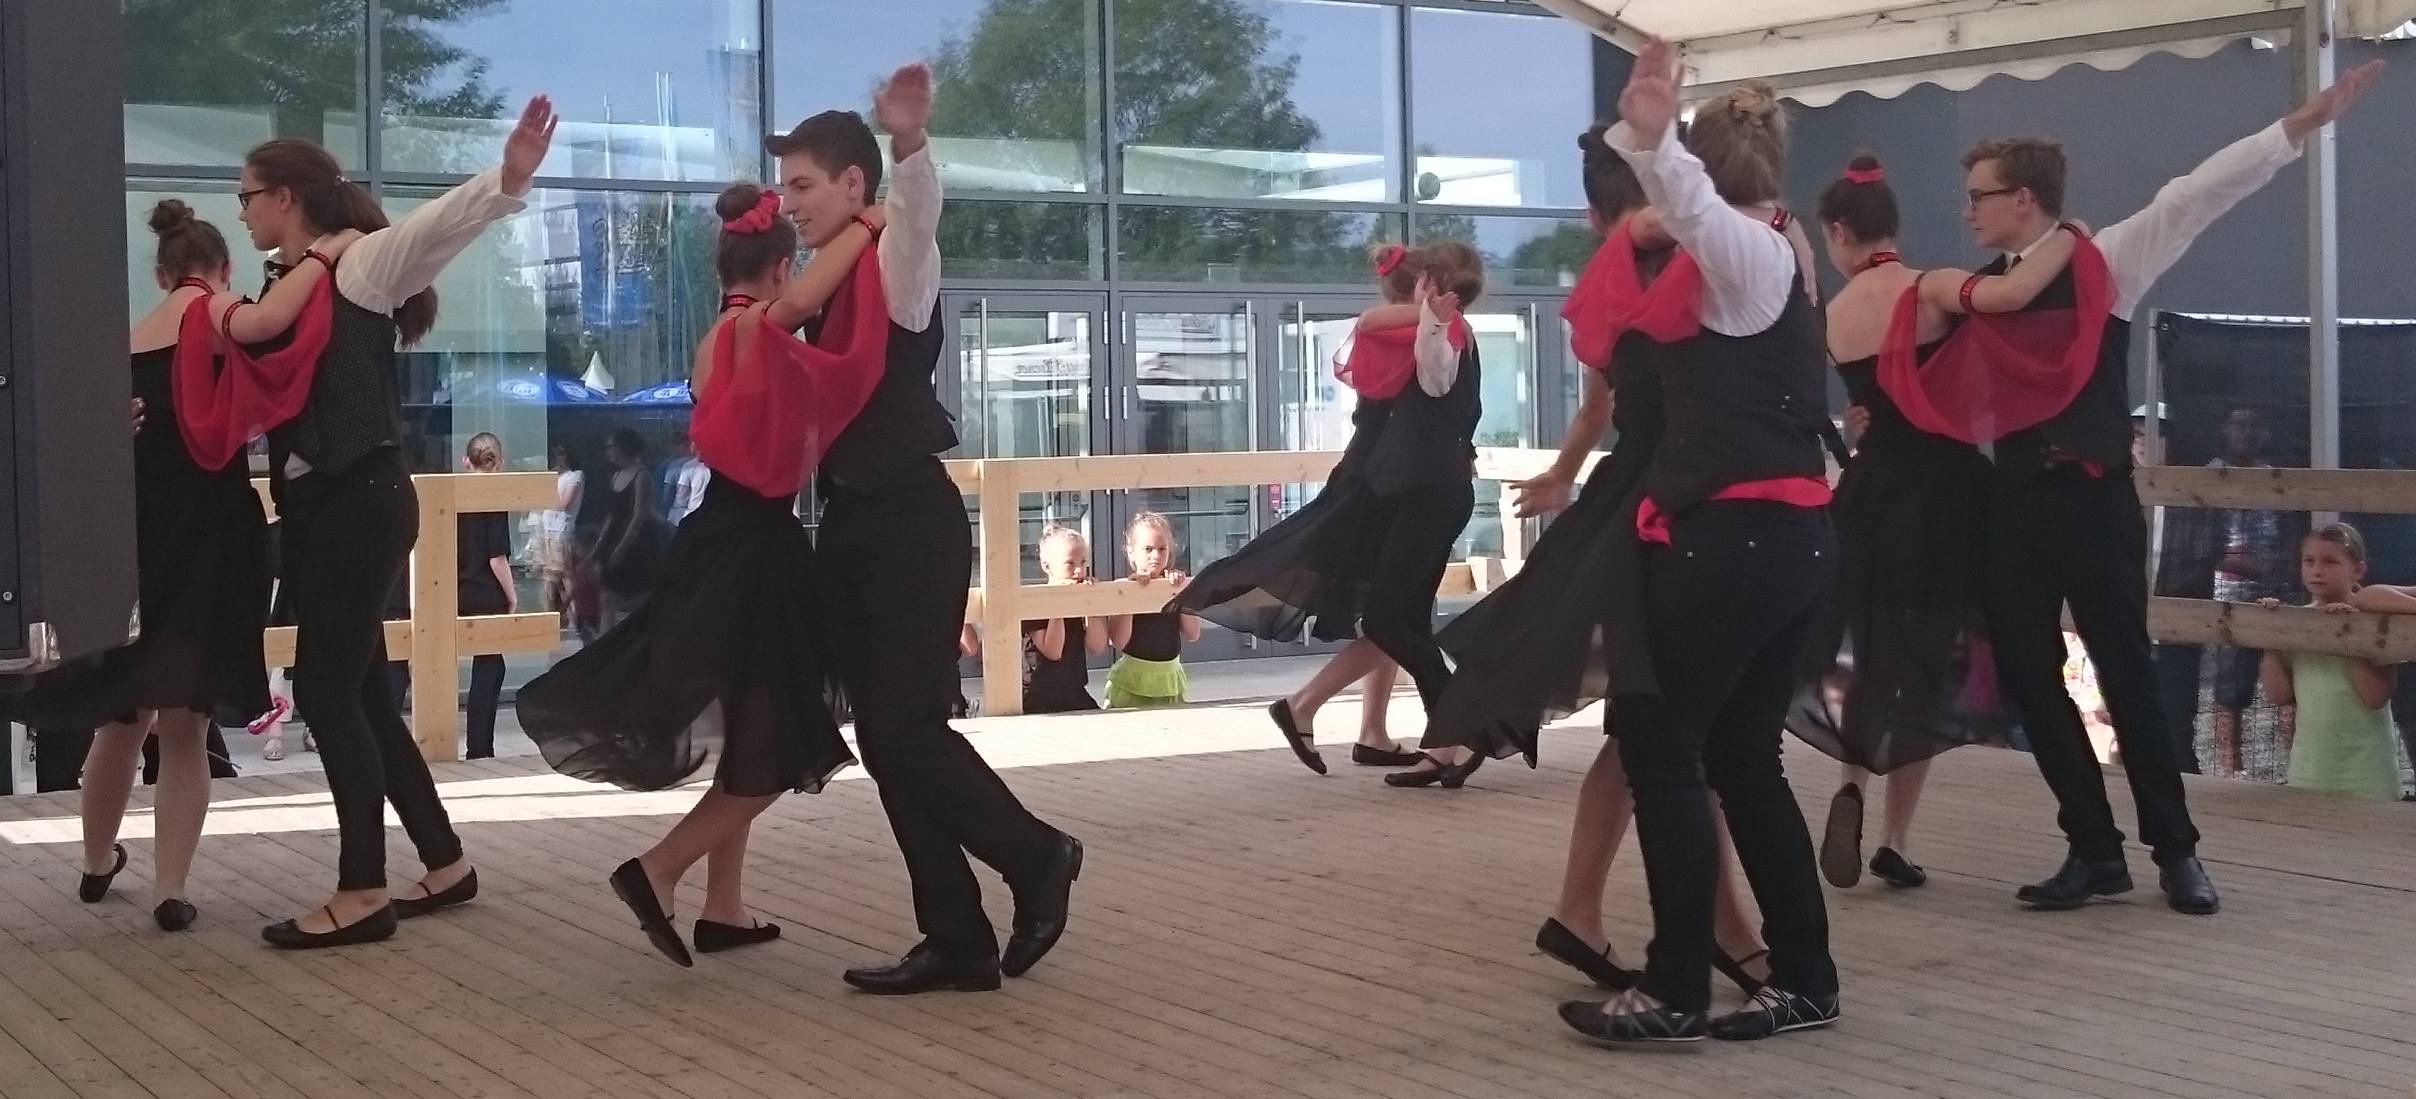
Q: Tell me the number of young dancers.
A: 10